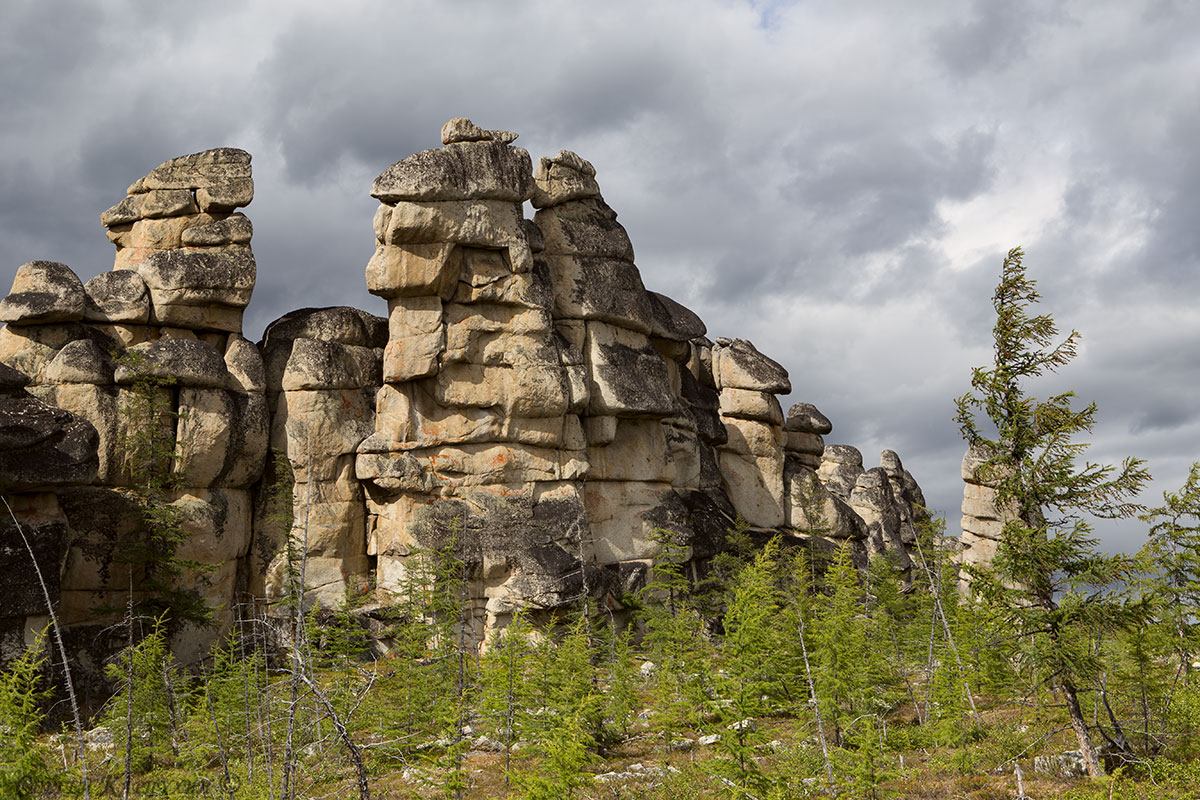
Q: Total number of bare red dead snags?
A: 0